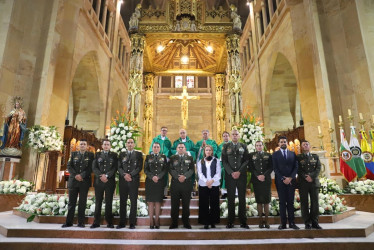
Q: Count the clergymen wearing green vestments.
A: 4